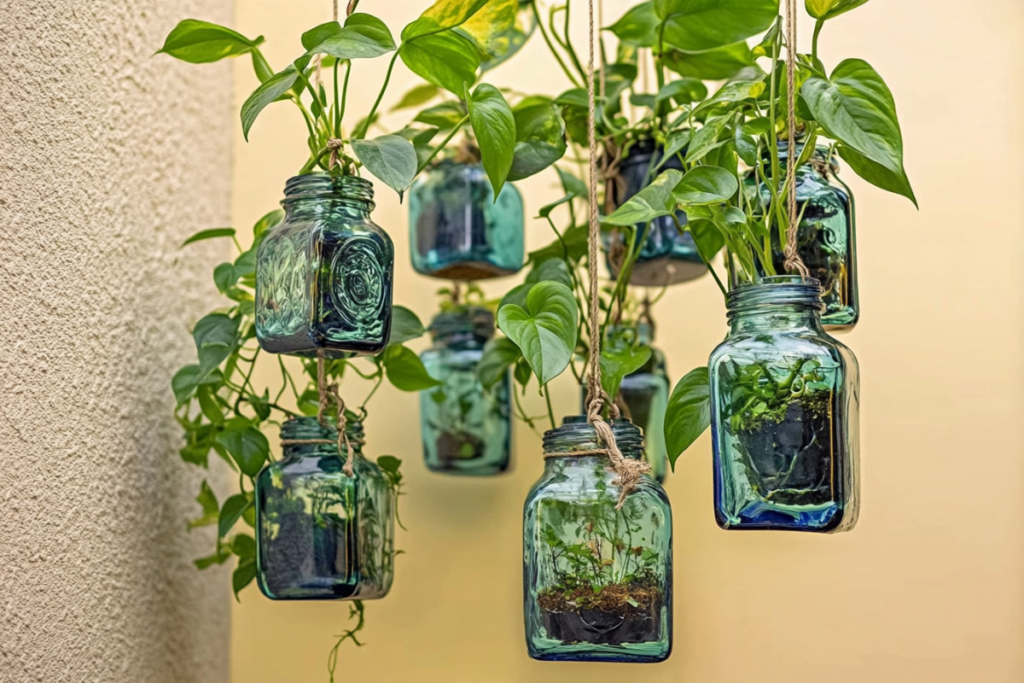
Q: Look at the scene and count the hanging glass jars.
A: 9